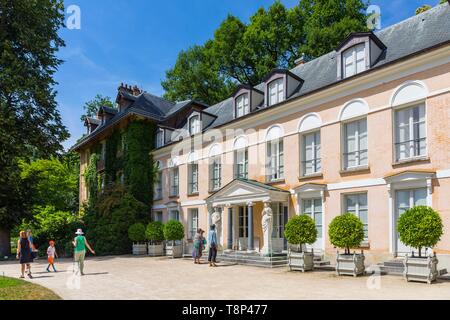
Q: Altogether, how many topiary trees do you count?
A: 6